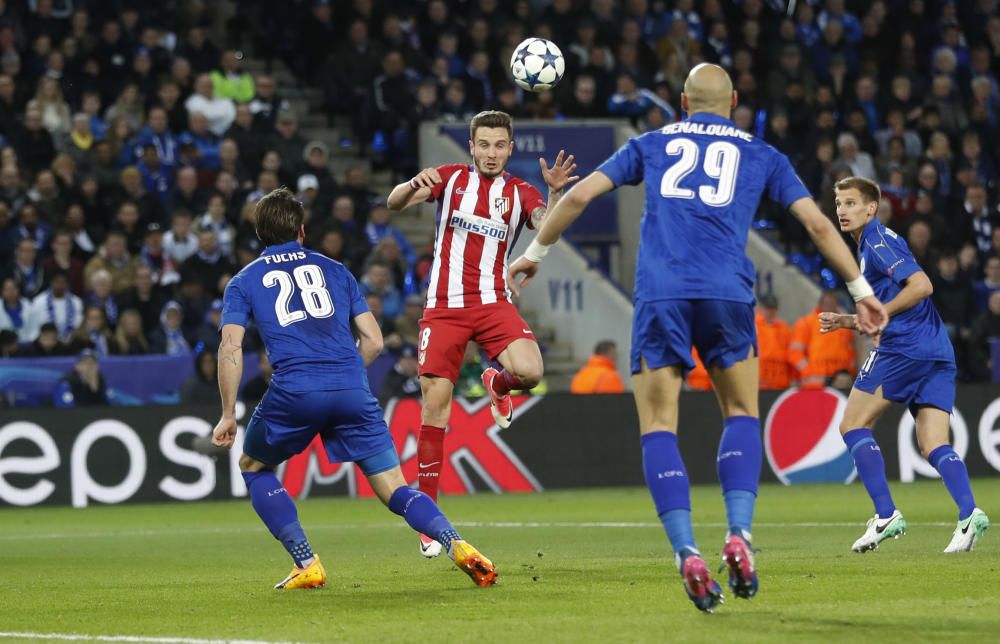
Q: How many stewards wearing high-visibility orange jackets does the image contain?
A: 4